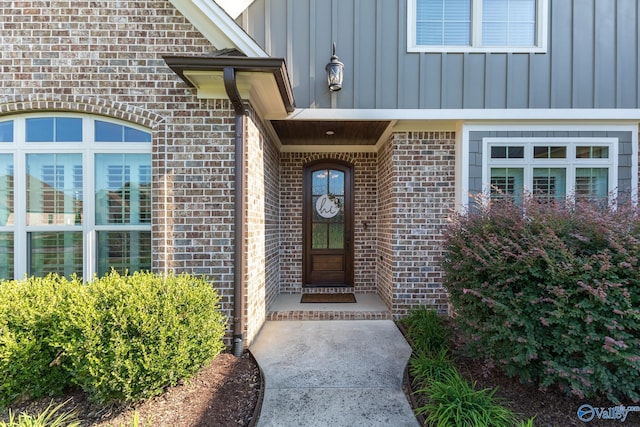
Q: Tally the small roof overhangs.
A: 1